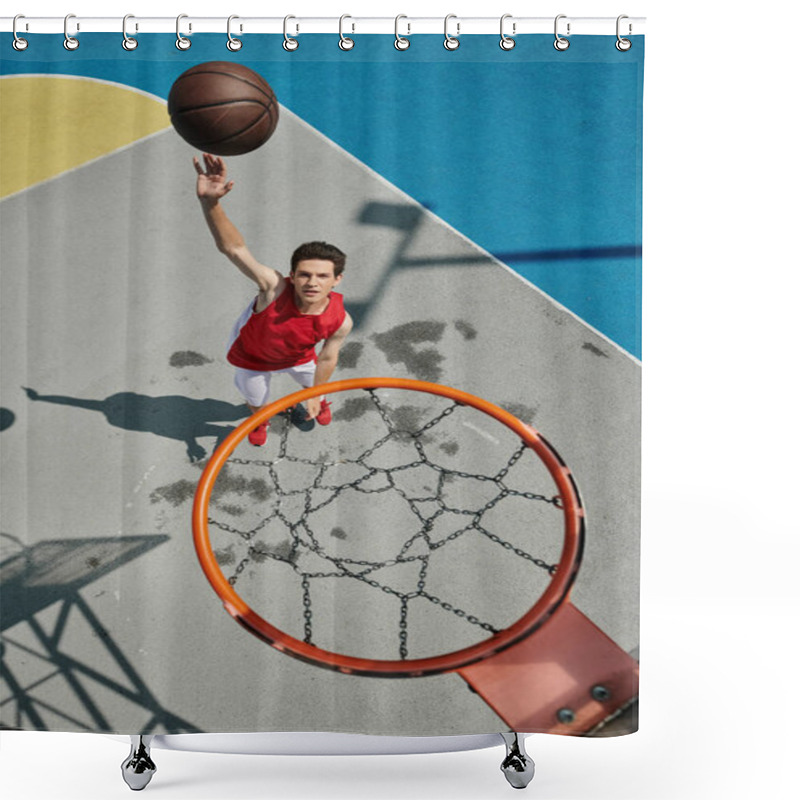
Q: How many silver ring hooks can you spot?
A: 12